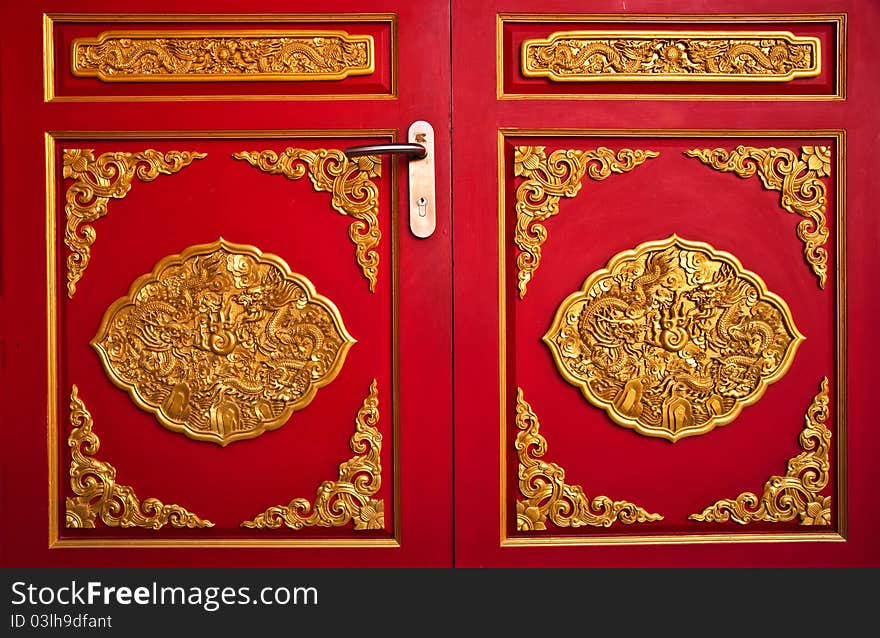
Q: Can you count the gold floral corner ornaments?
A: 8